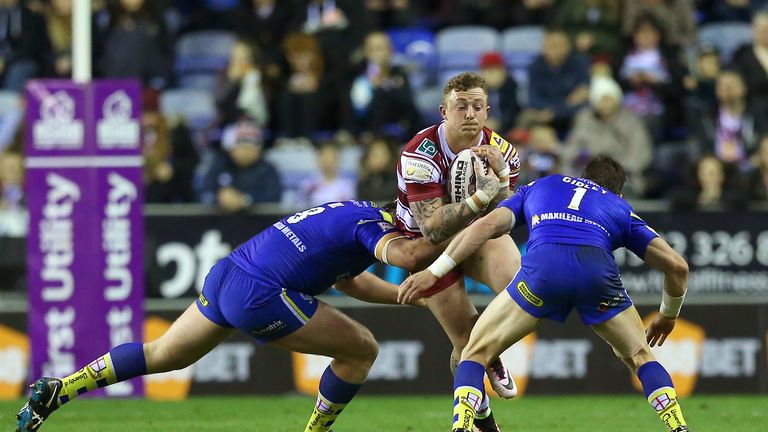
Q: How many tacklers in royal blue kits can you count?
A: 2